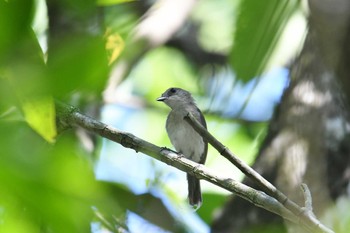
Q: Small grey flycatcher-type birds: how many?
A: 1